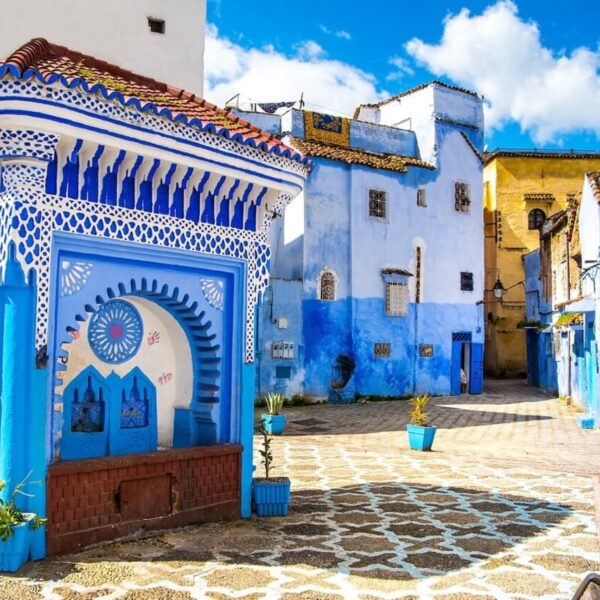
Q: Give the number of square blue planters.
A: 4